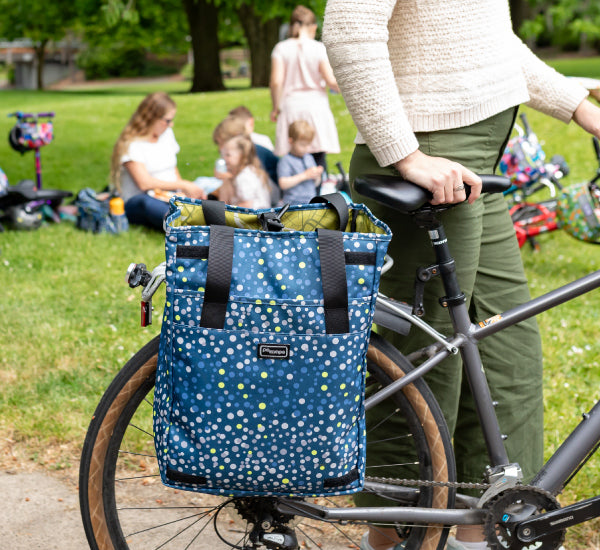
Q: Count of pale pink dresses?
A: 1